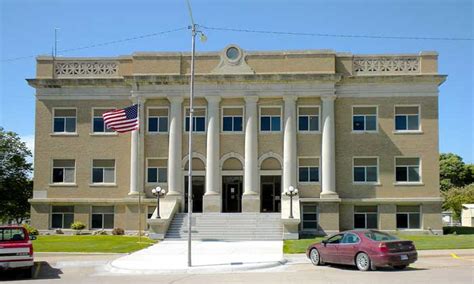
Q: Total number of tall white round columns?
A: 6